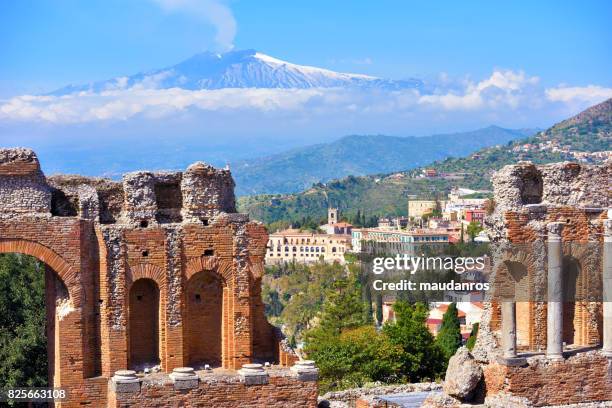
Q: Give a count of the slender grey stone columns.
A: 3